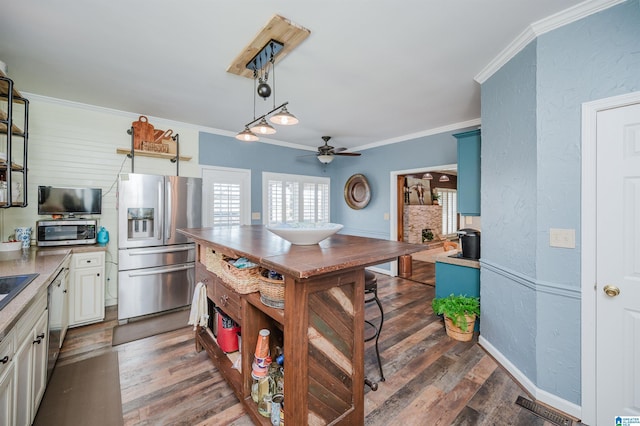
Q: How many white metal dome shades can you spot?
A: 3